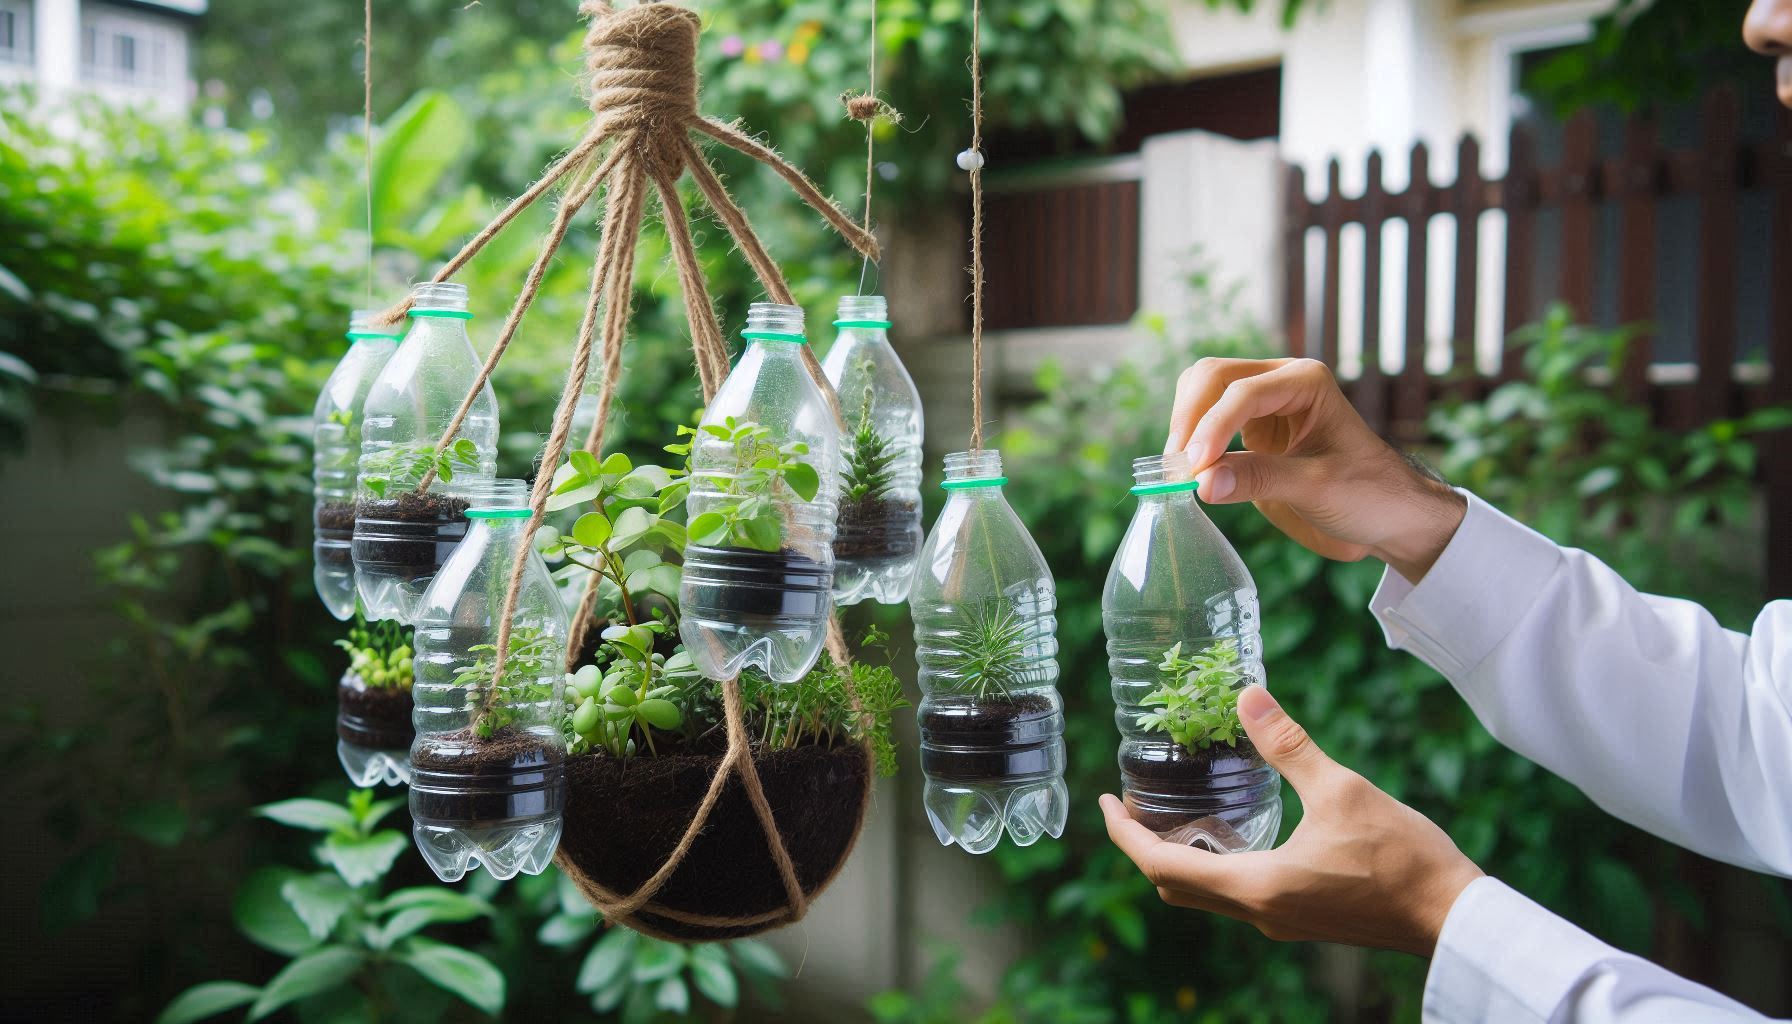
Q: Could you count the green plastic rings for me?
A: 7